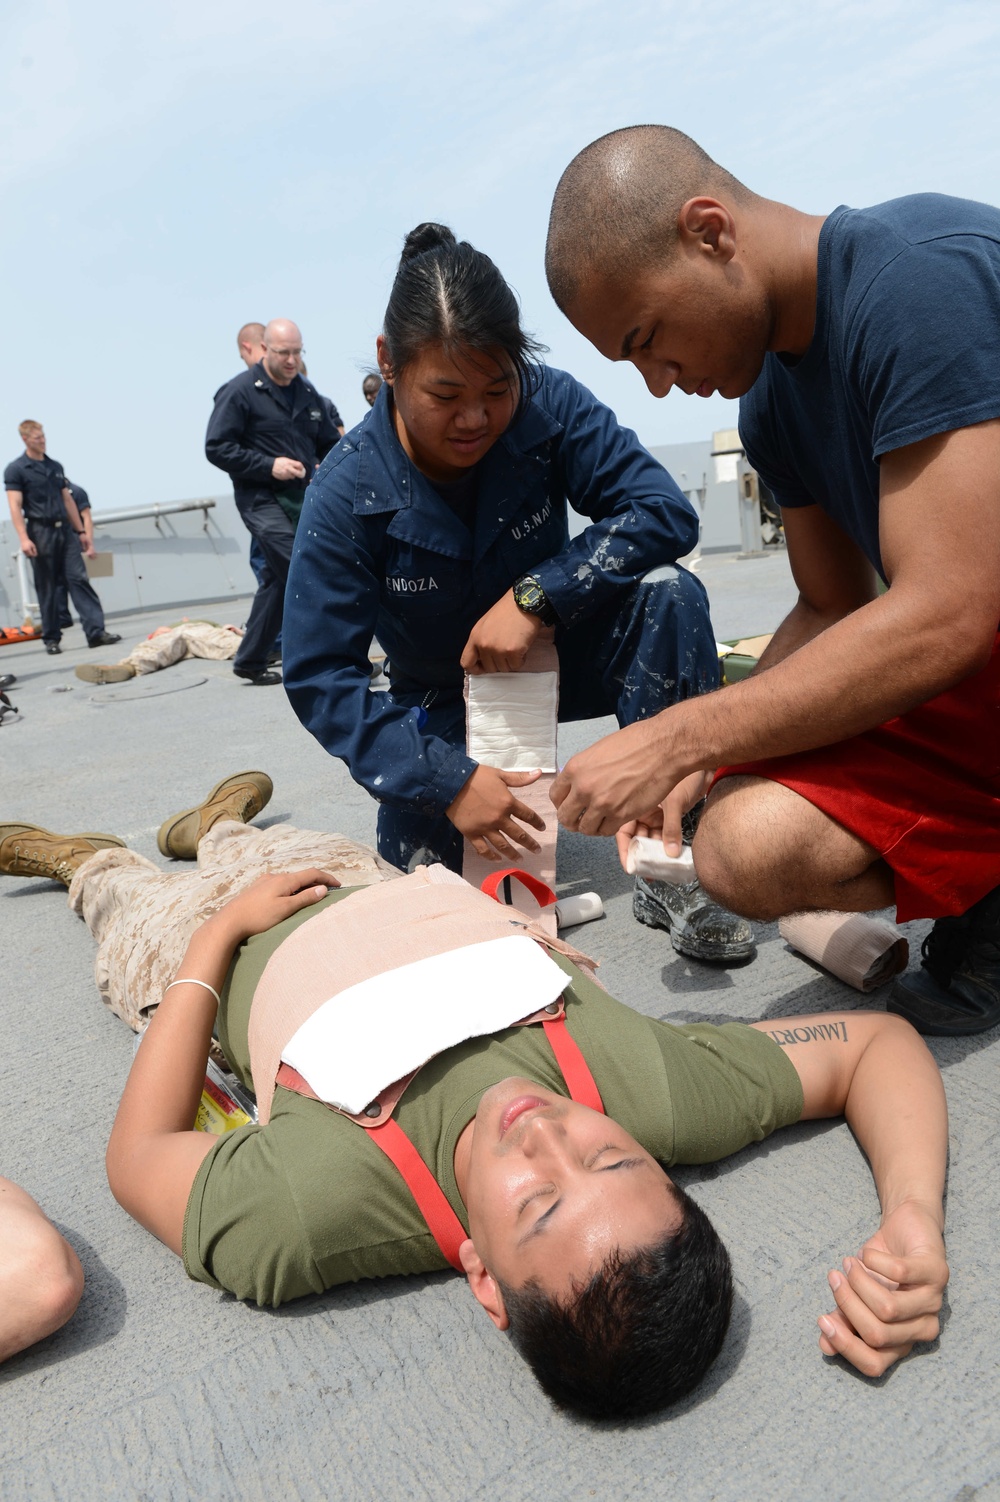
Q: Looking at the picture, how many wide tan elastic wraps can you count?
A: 3